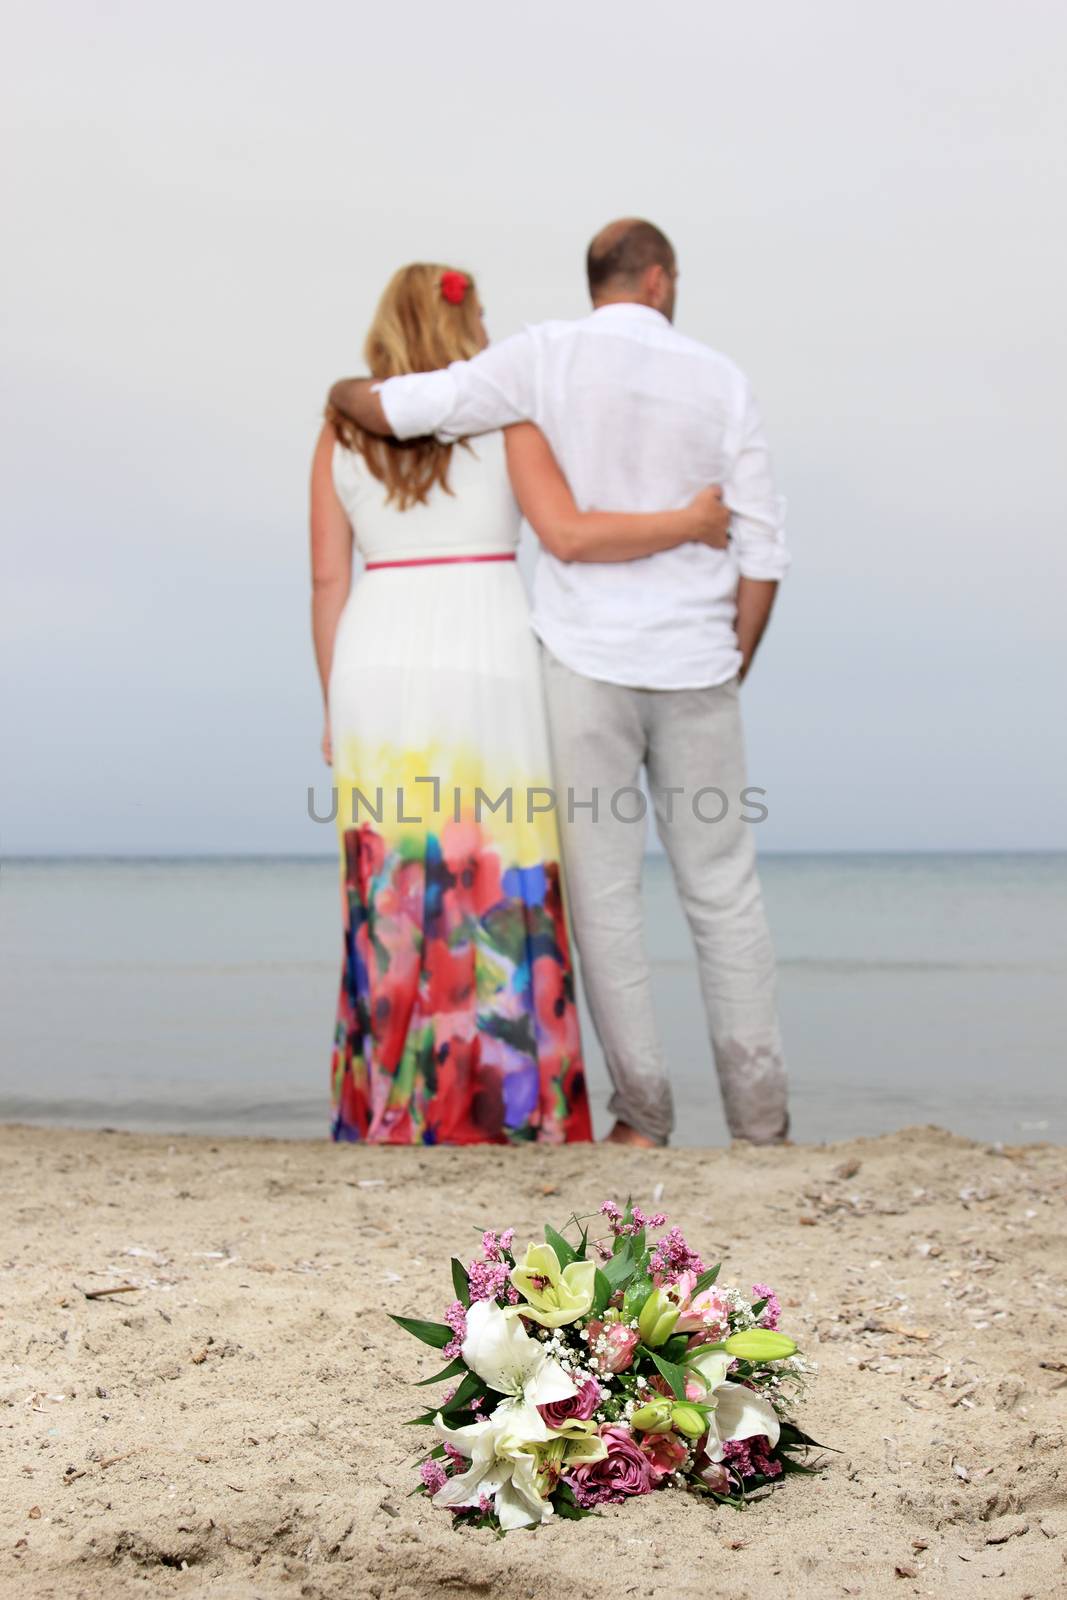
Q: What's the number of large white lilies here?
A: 3